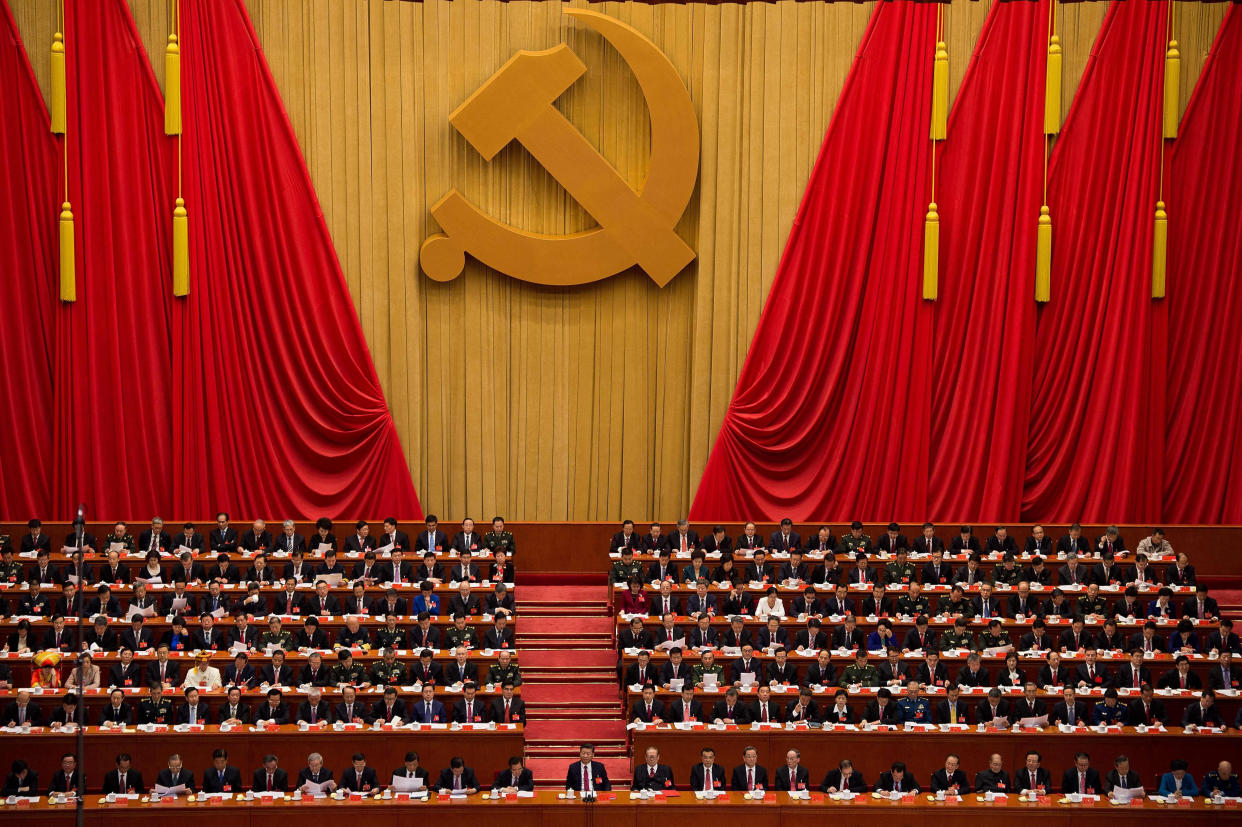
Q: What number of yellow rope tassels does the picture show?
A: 10